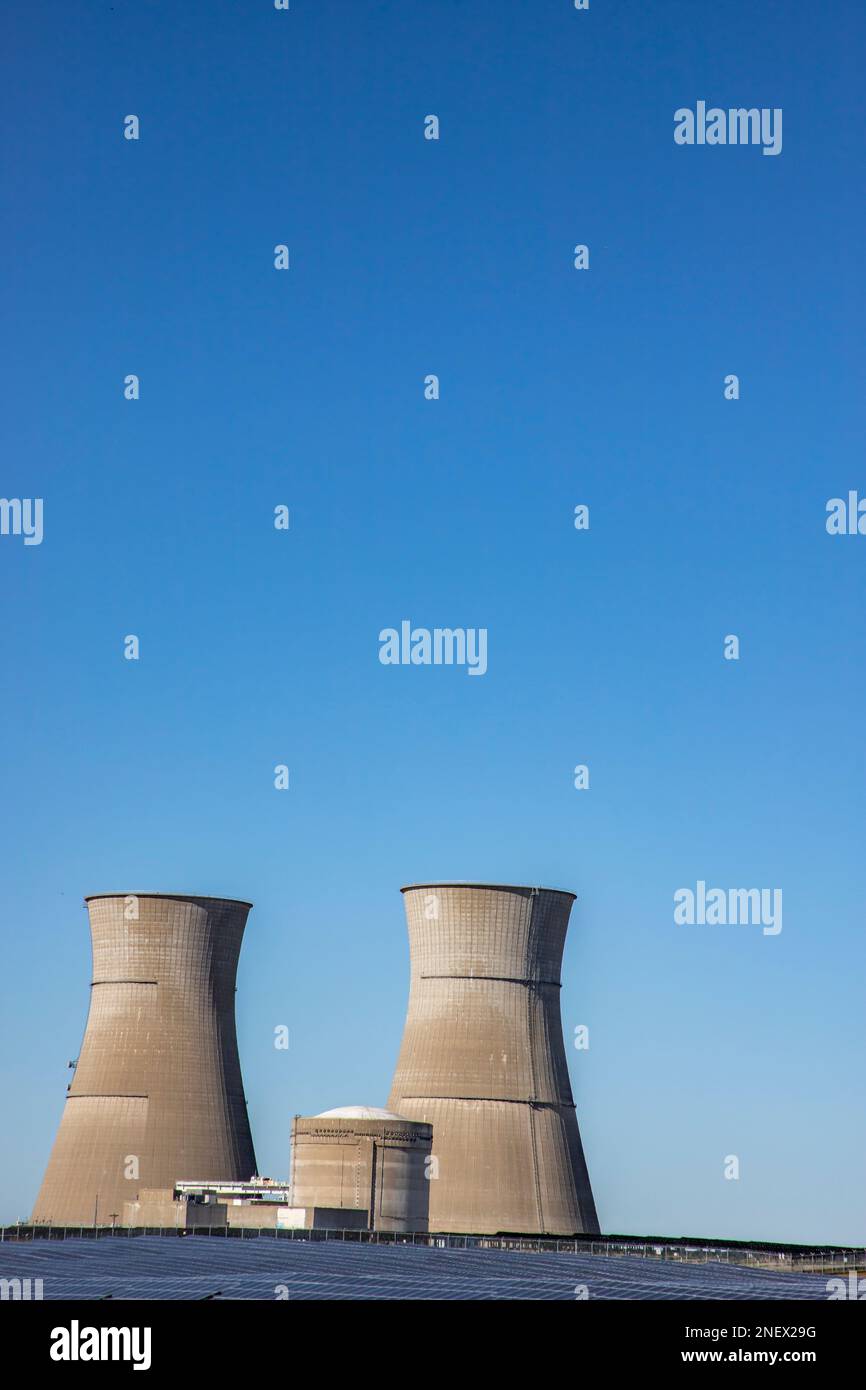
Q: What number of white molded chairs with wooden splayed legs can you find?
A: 0